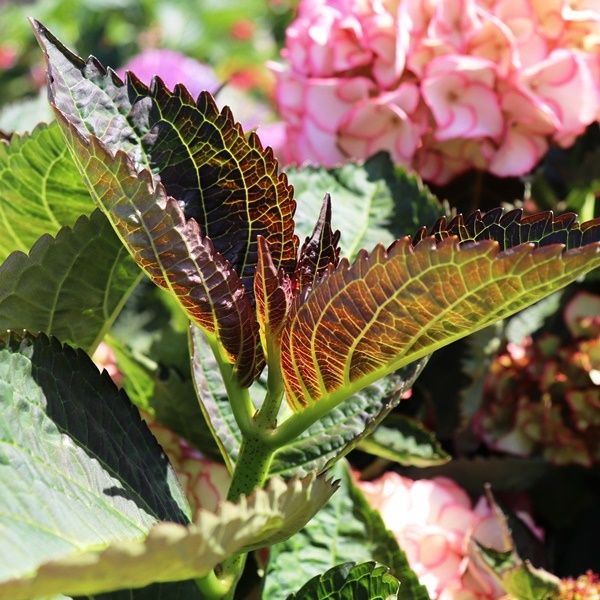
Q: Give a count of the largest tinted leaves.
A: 2